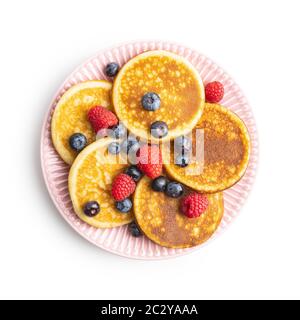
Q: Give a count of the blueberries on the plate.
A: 15